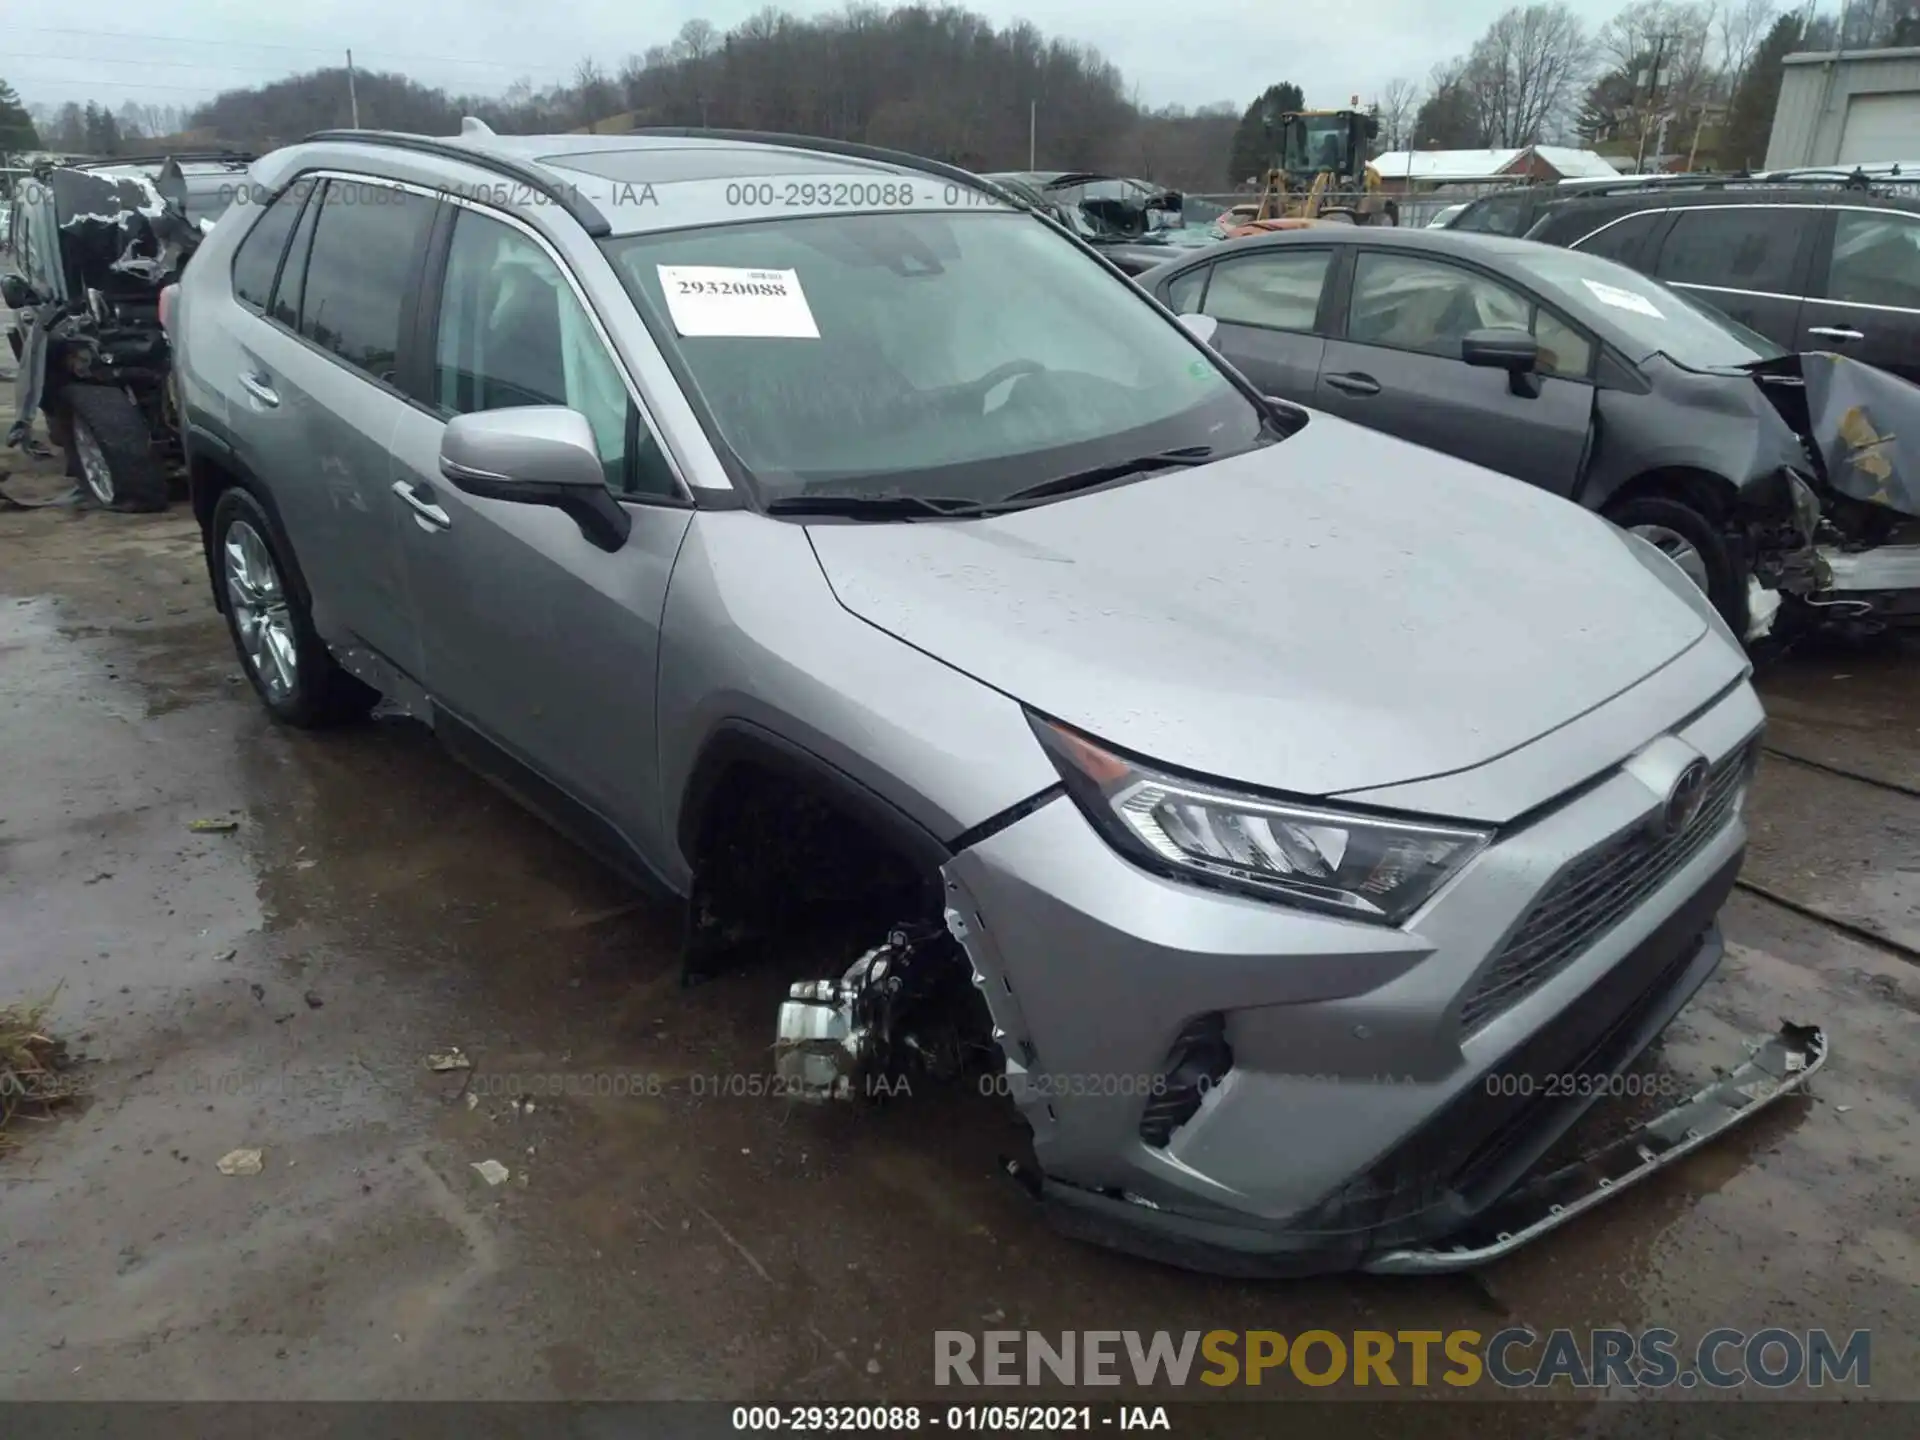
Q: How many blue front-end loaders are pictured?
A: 0